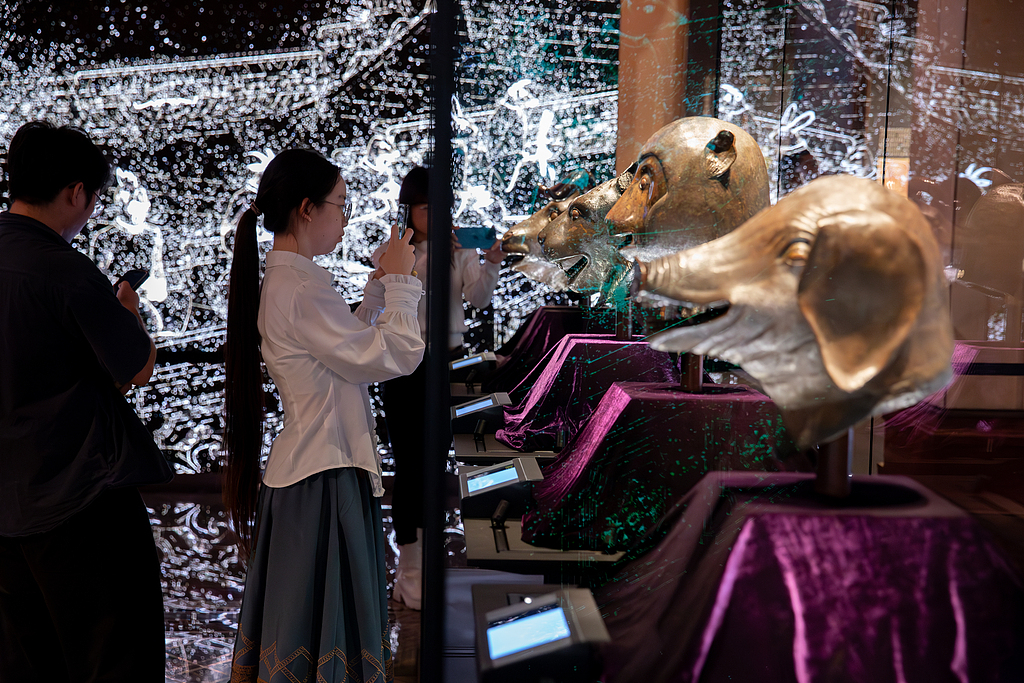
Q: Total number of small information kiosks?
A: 4